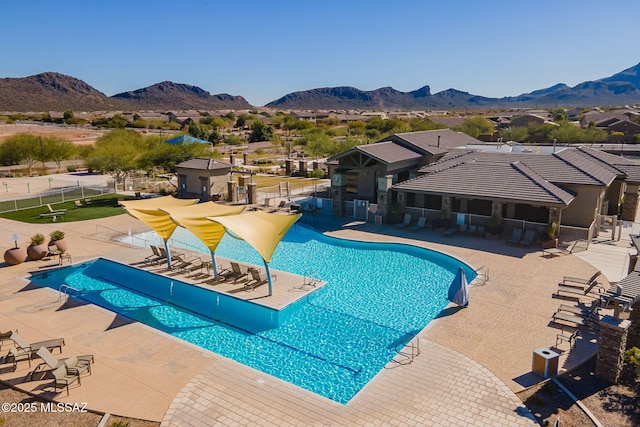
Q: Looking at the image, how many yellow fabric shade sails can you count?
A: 3